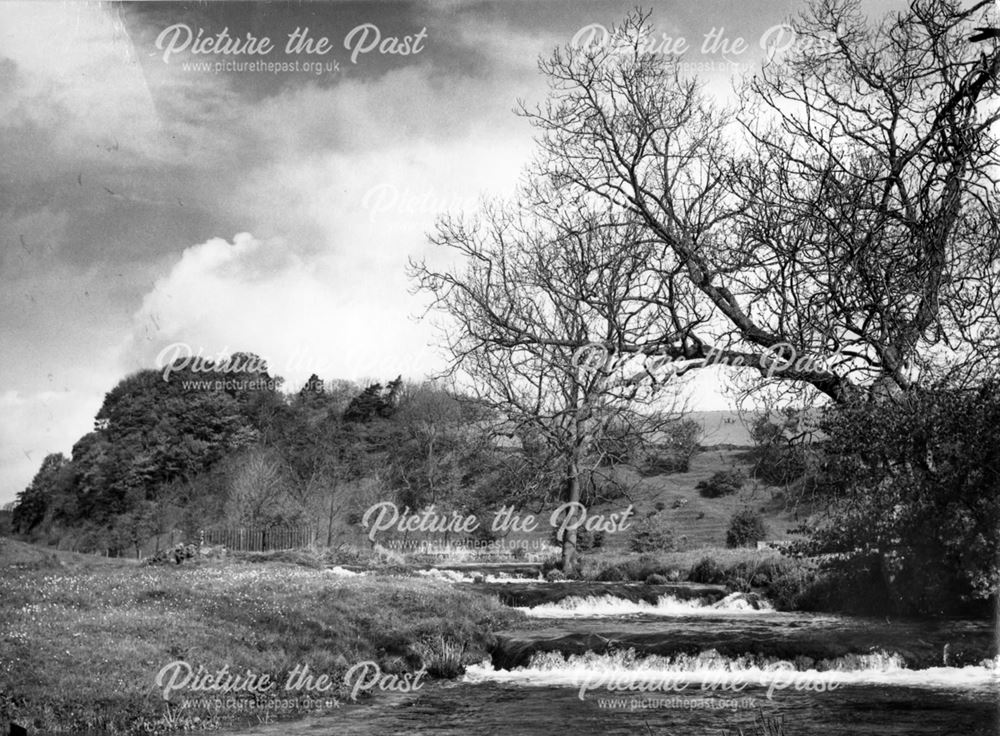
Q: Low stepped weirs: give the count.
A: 3